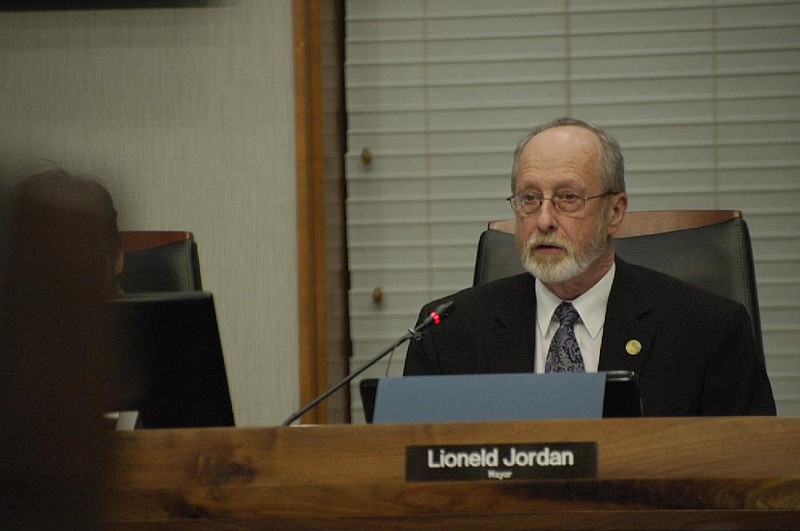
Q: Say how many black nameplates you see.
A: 1